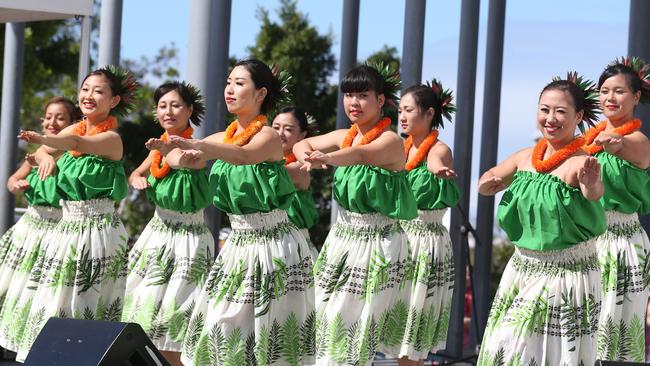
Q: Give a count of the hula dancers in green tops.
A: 9